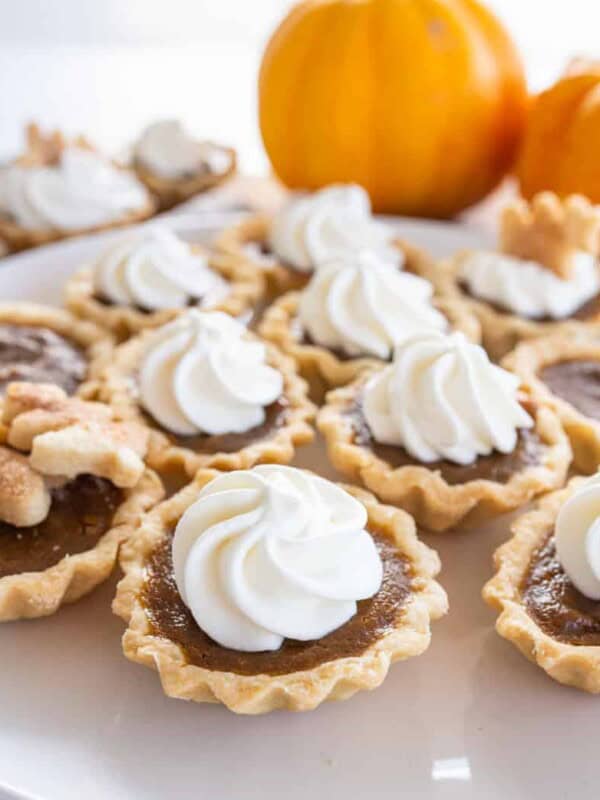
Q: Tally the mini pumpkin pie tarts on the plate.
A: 11